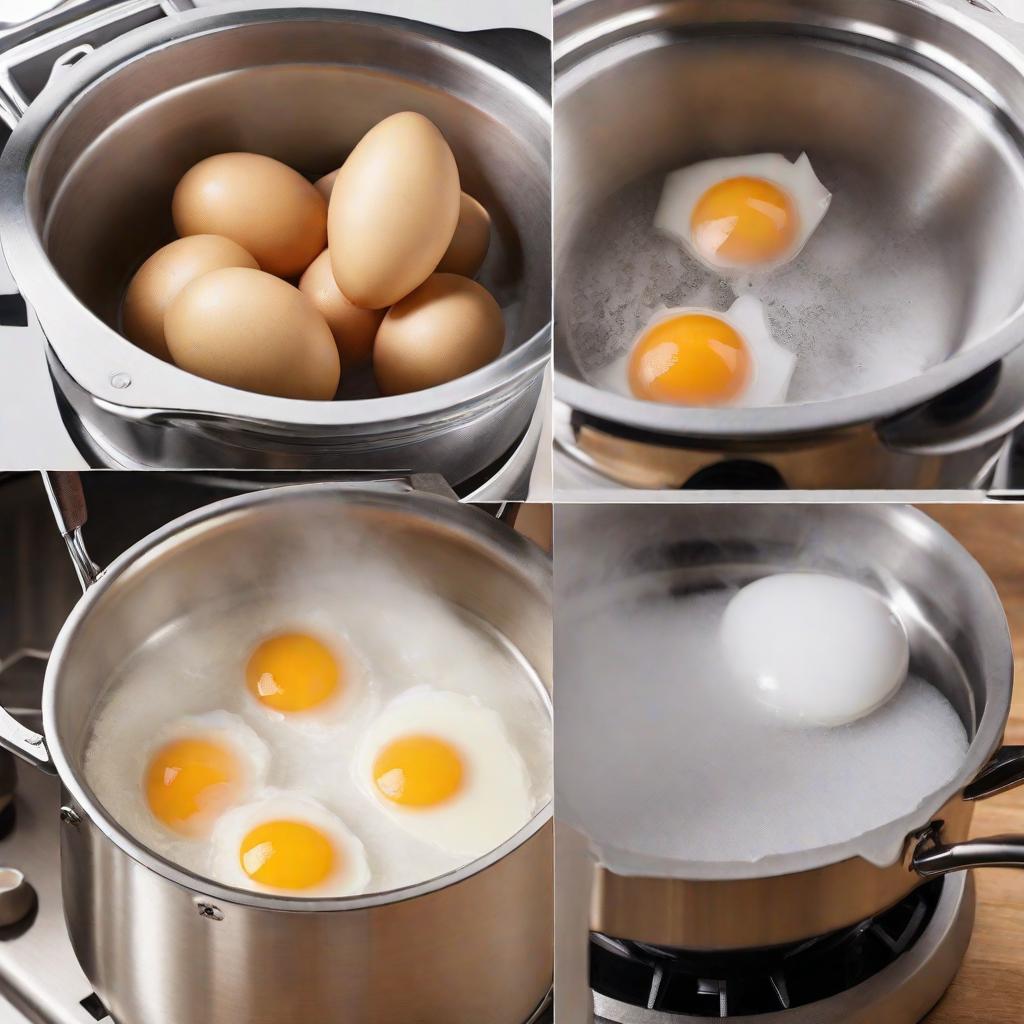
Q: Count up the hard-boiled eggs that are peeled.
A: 1